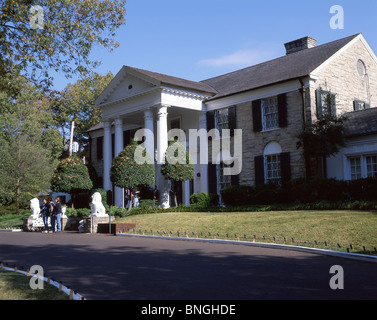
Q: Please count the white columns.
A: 4